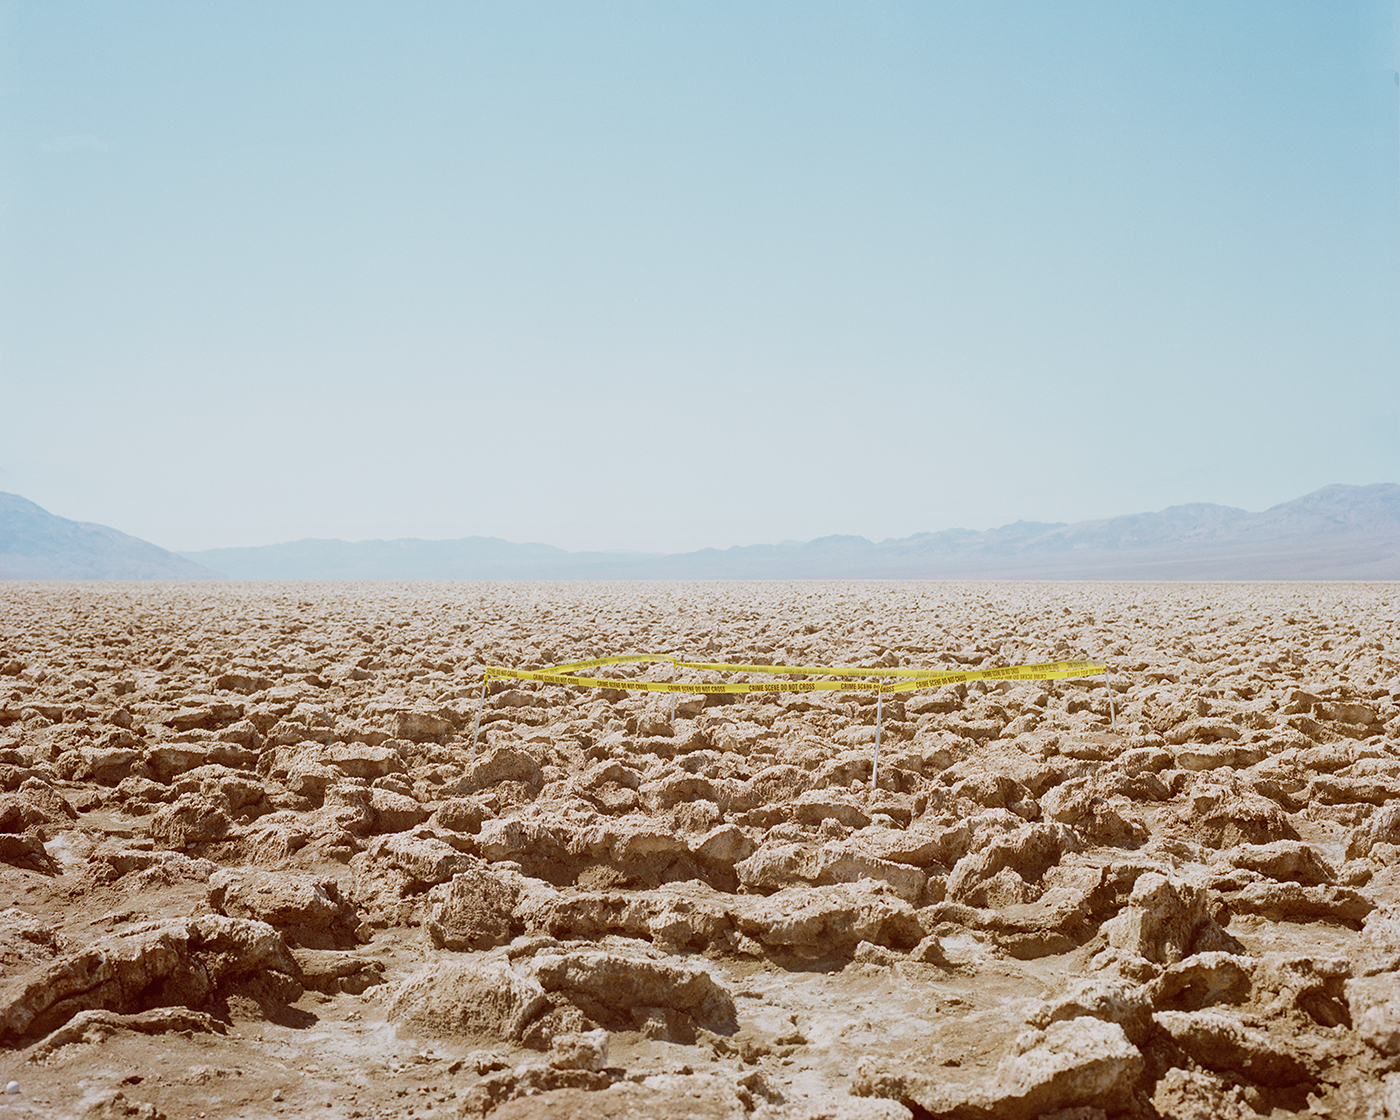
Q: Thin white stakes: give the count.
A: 4